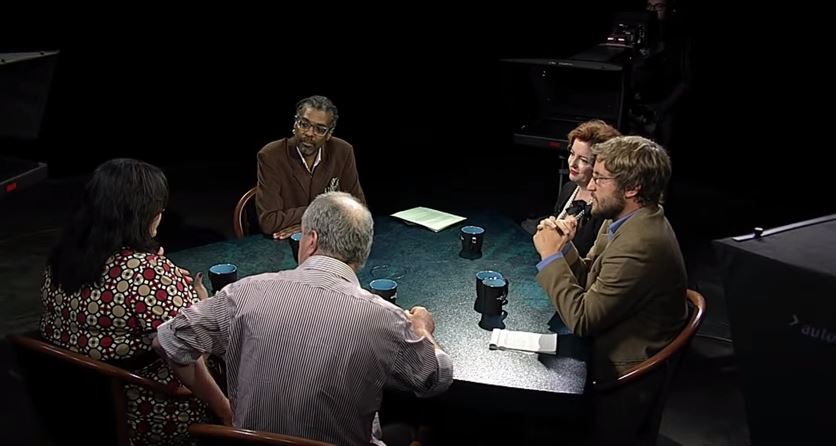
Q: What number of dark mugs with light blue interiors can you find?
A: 6